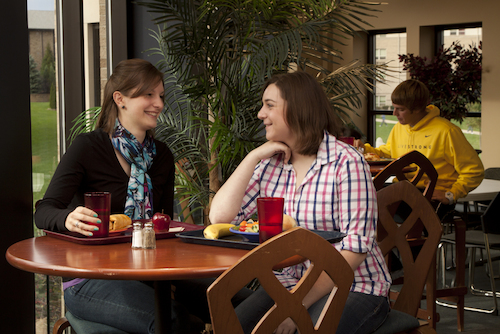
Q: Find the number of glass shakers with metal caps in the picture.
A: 2